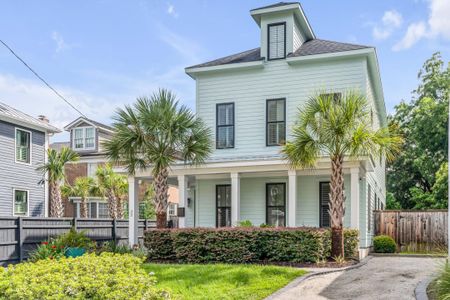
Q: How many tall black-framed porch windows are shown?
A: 3